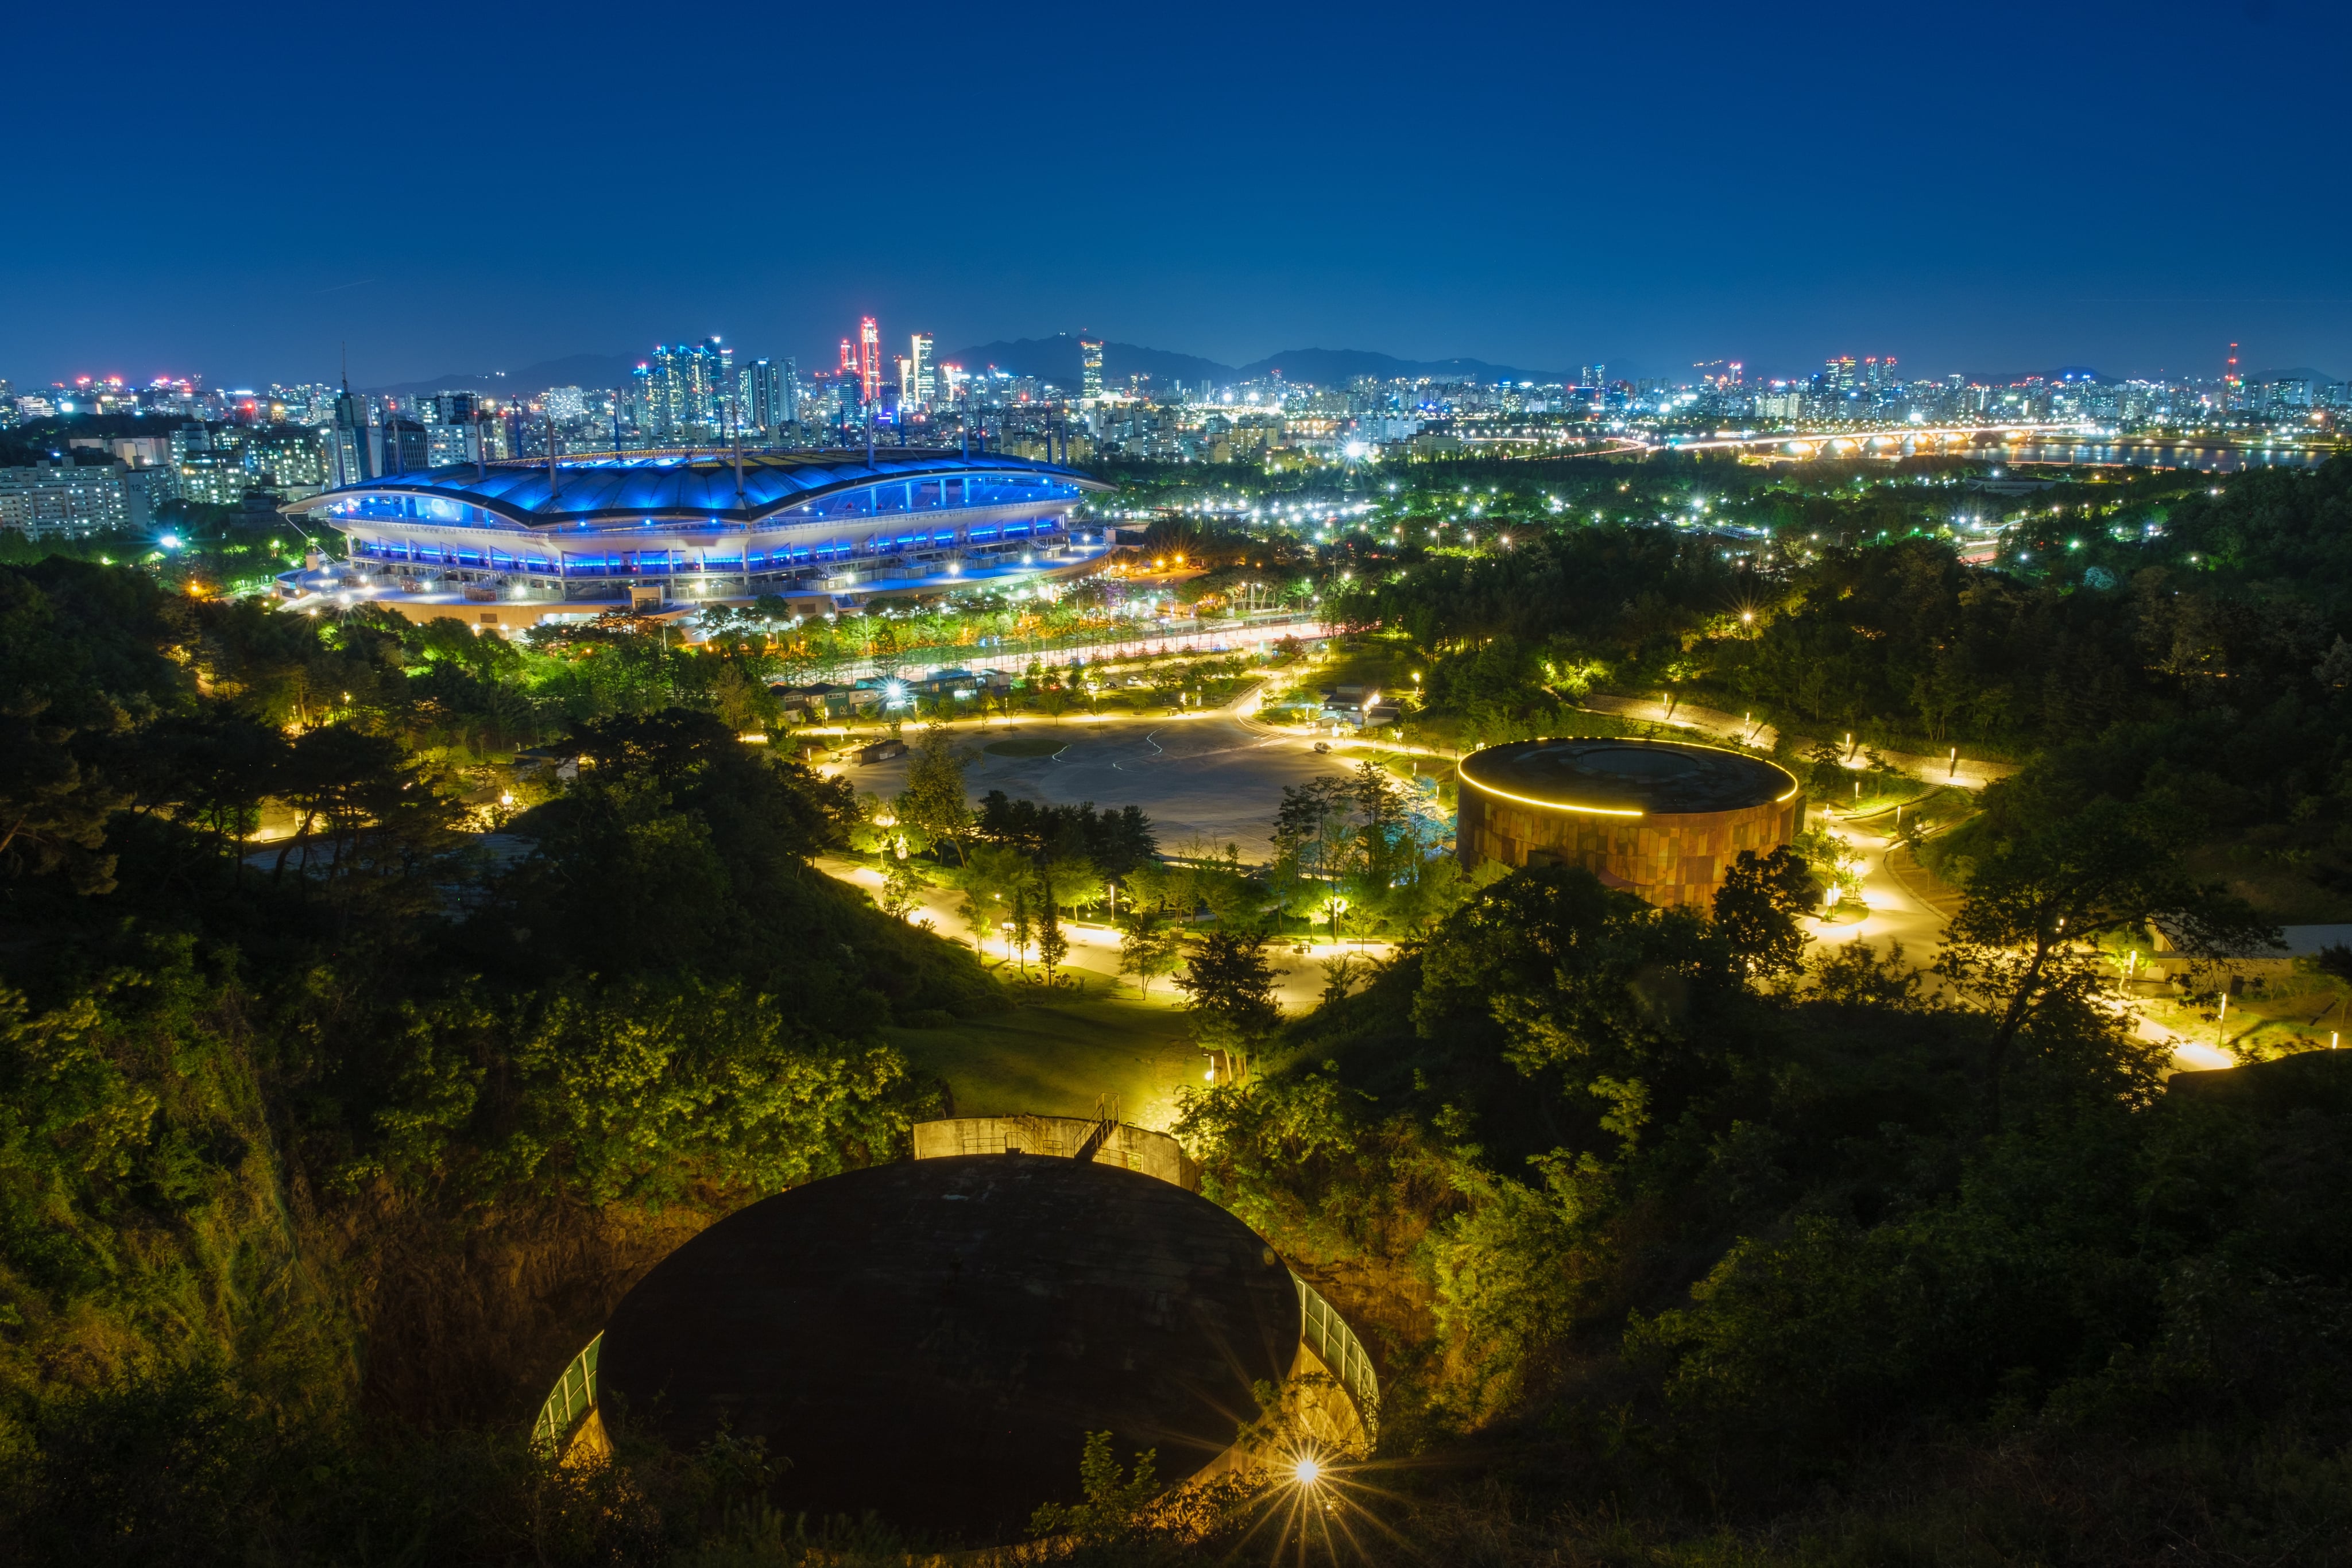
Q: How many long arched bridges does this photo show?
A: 1